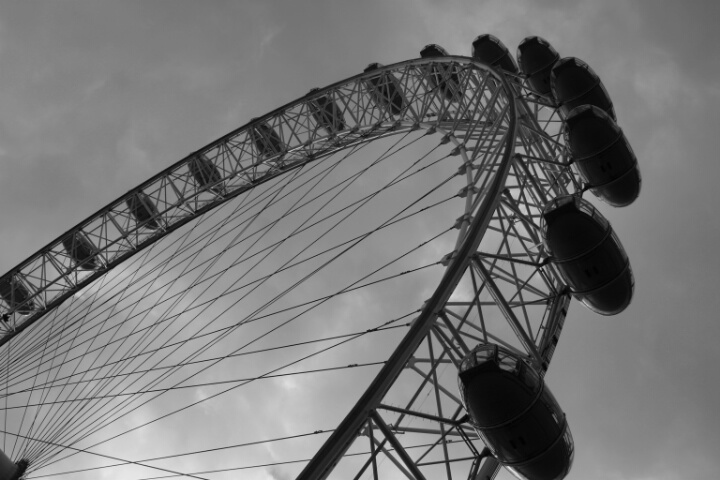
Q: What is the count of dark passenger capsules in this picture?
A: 14